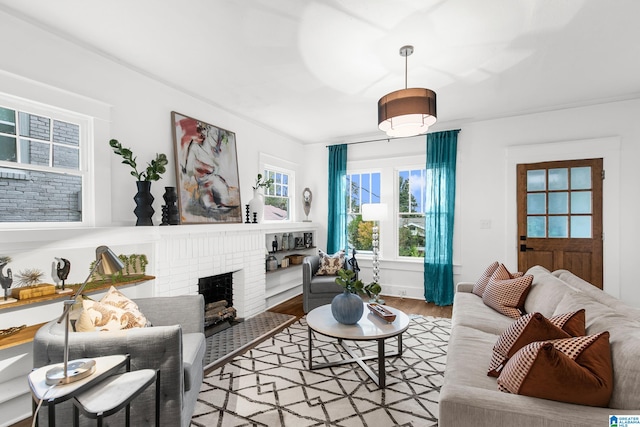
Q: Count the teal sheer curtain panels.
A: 2